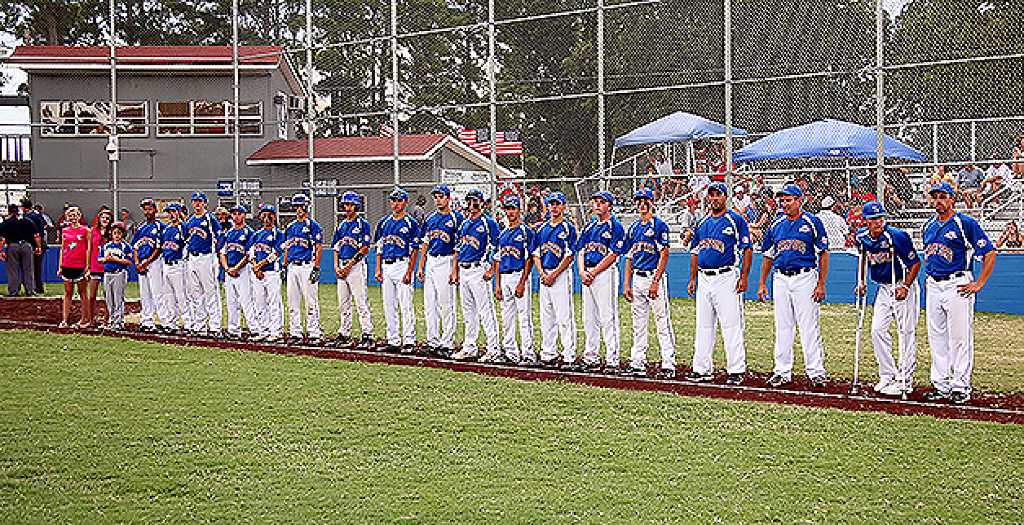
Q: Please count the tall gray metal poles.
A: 8